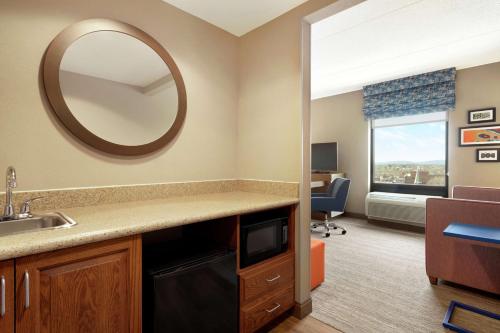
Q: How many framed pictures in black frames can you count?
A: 3